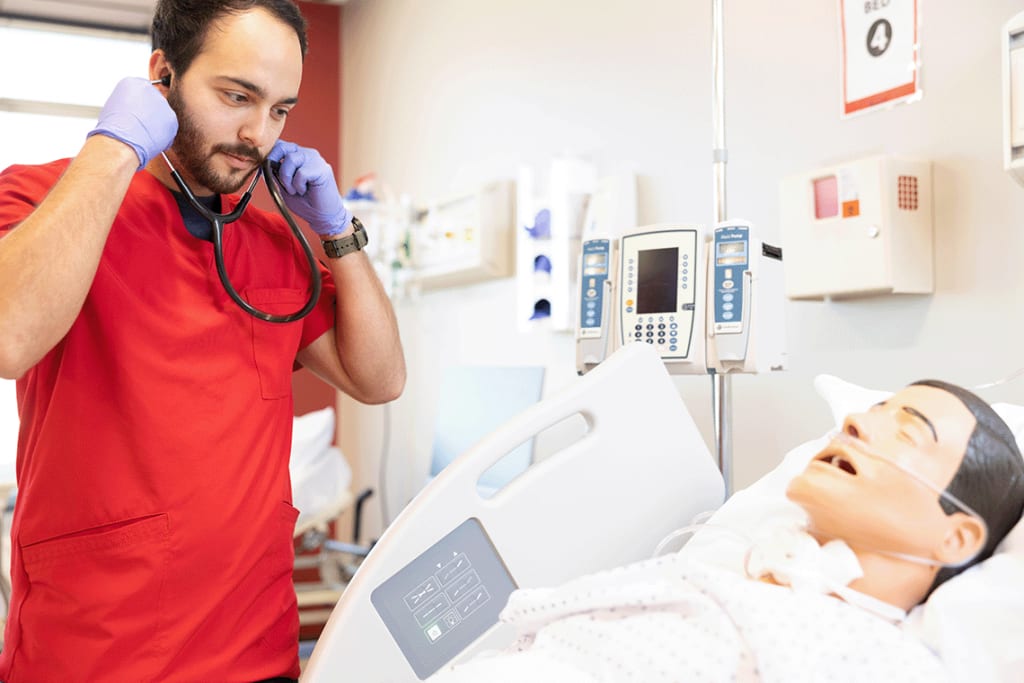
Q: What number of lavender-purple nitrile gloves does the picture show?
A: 2